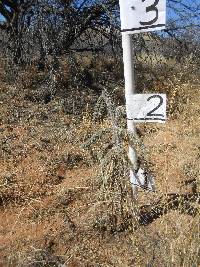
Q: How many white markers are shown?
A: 3